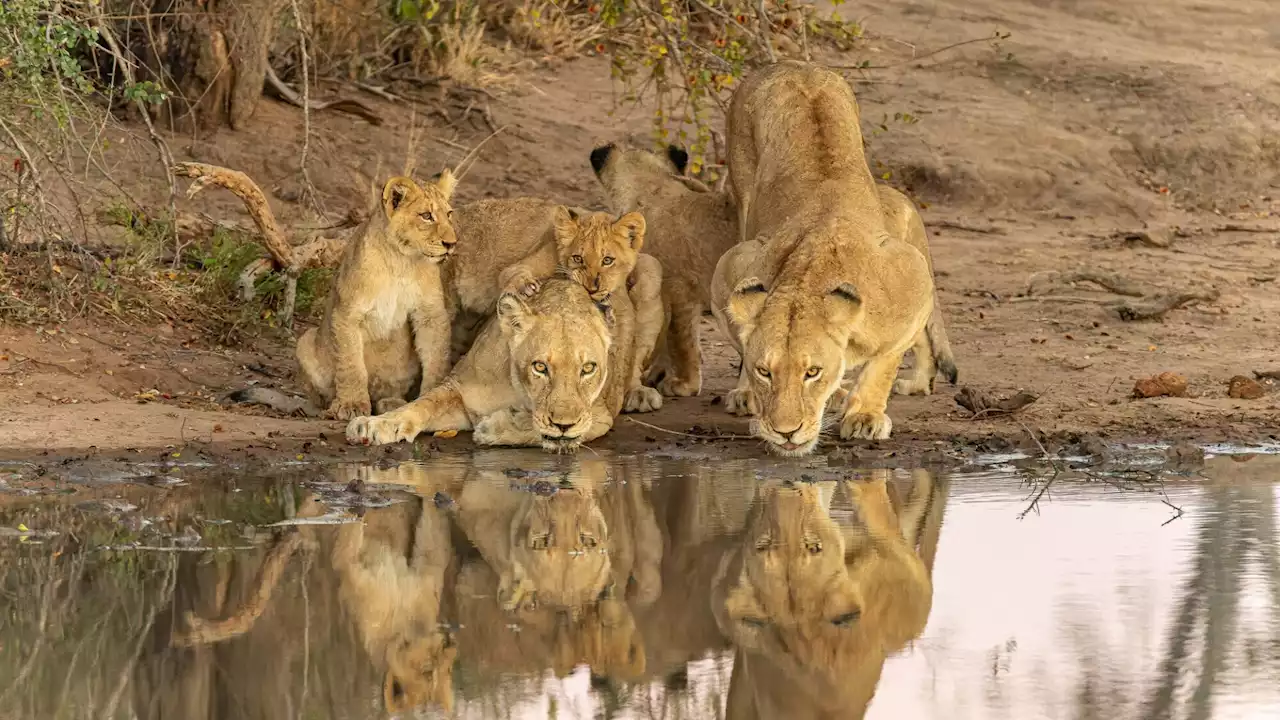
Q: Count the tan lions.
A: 5